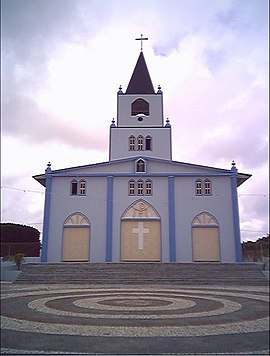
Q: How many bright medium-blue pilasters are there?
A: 4